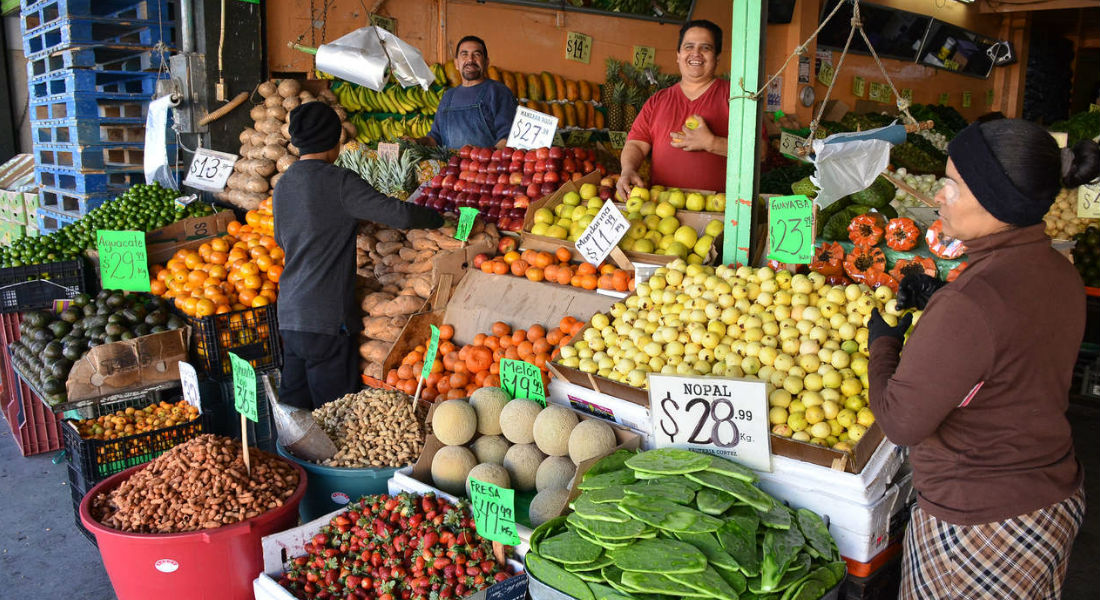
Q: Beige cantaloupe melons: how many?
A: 11